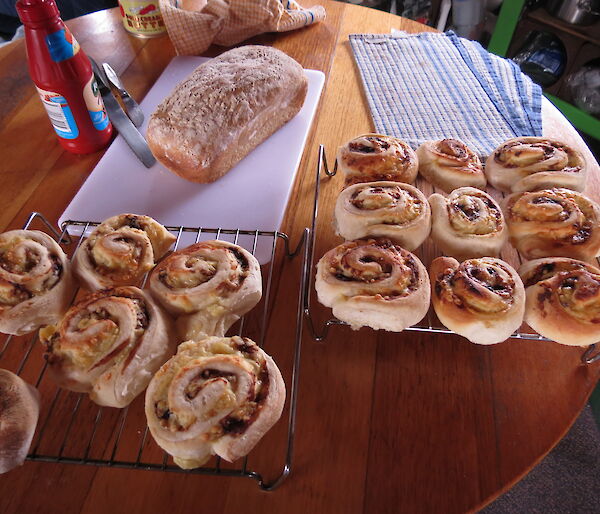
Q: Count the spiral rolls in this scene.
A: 14